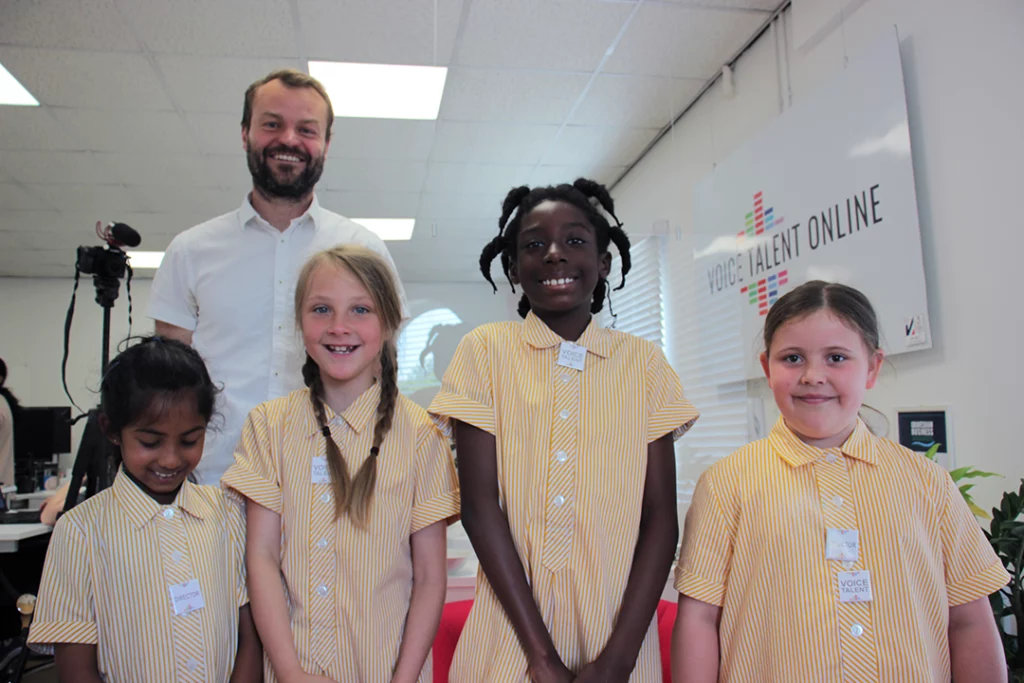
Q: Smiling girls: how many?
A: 4